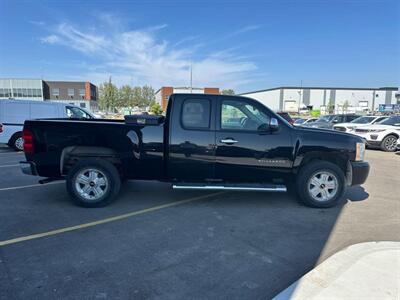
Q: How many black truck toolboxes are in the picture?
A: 1